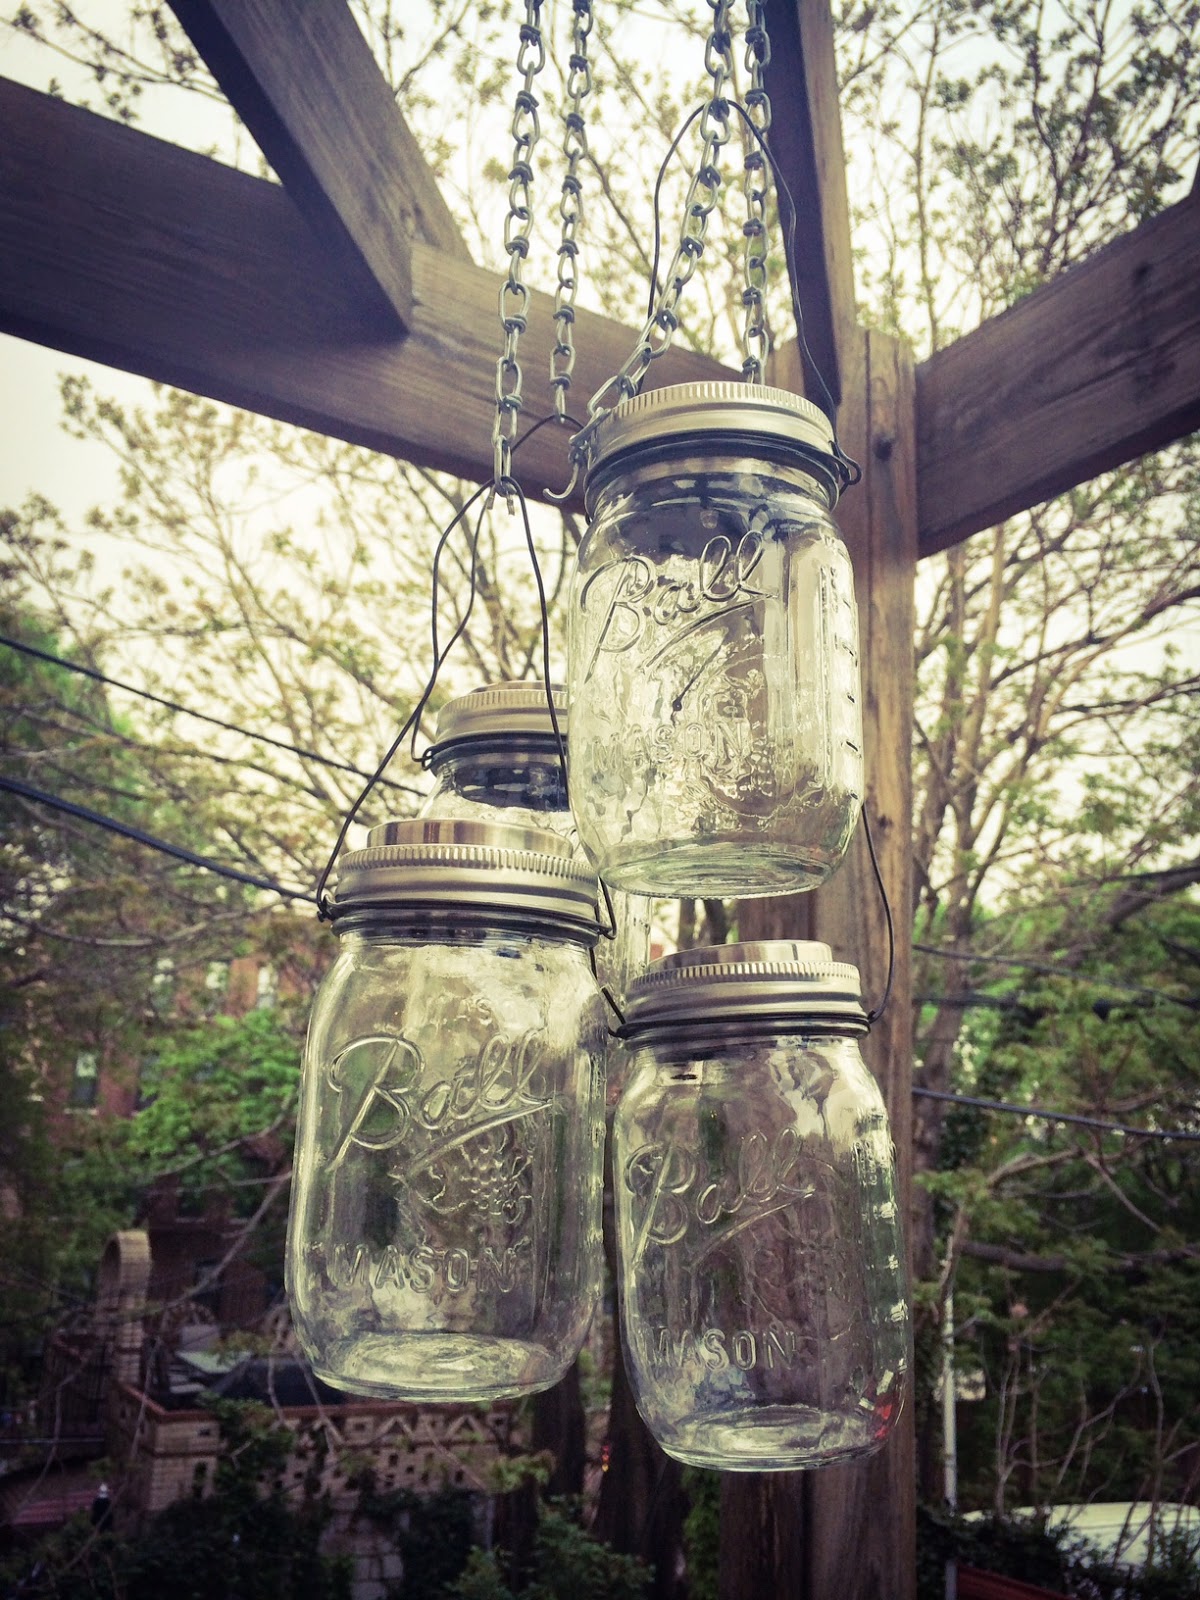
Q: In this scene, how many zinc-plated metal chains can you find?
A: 4